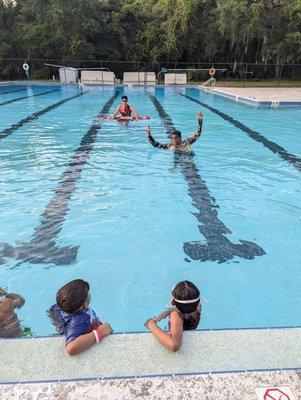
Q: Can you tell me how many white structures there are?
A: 4